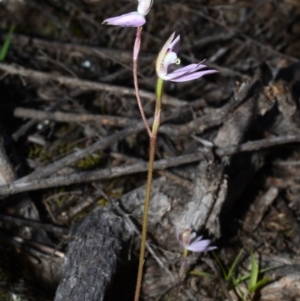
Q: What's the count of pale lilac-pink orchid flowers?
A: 3